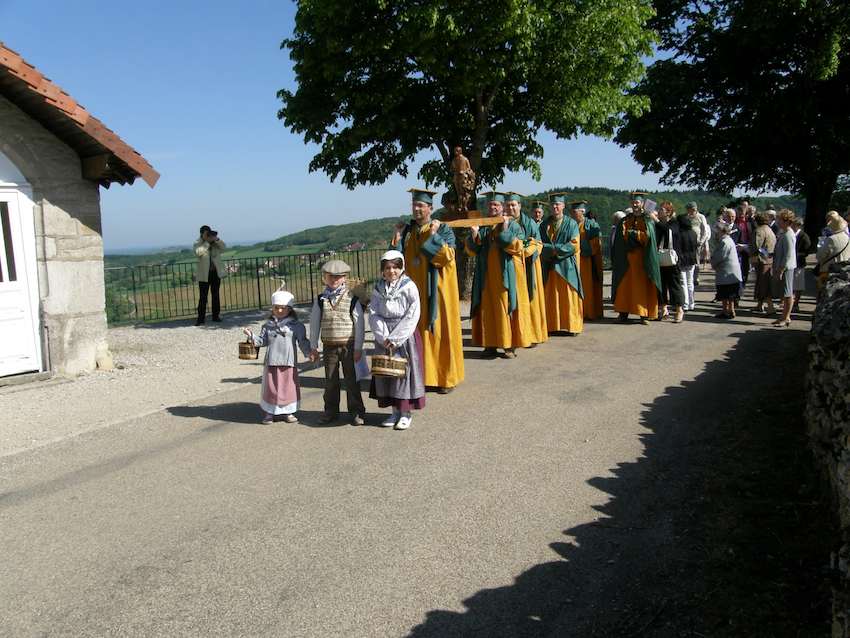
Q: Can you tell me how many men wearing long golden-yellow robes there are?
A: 7